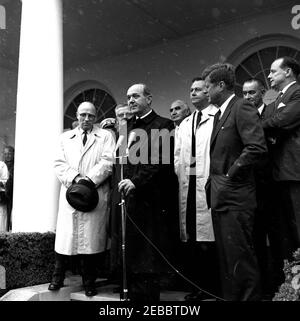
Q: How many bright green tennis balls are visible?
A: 0